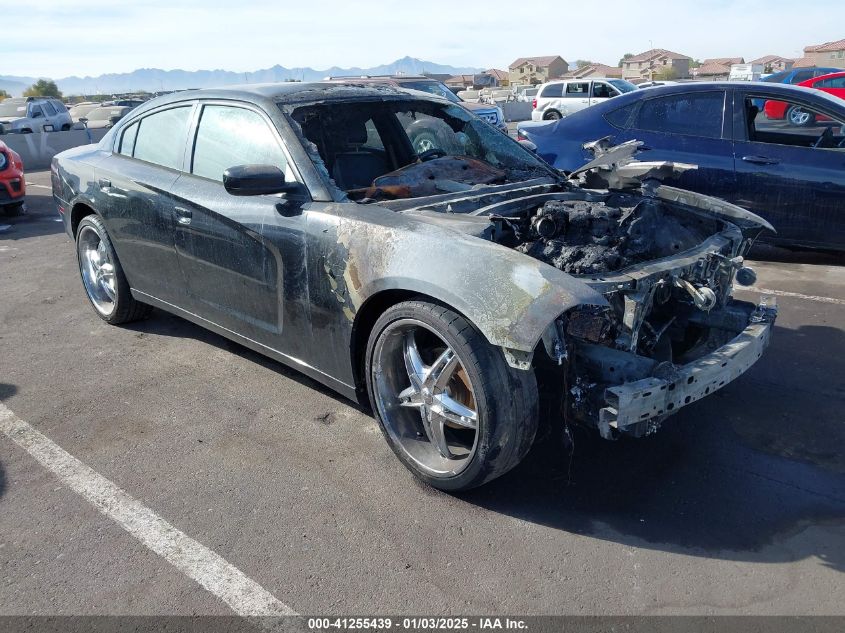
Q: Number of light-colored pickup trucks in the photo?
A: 0